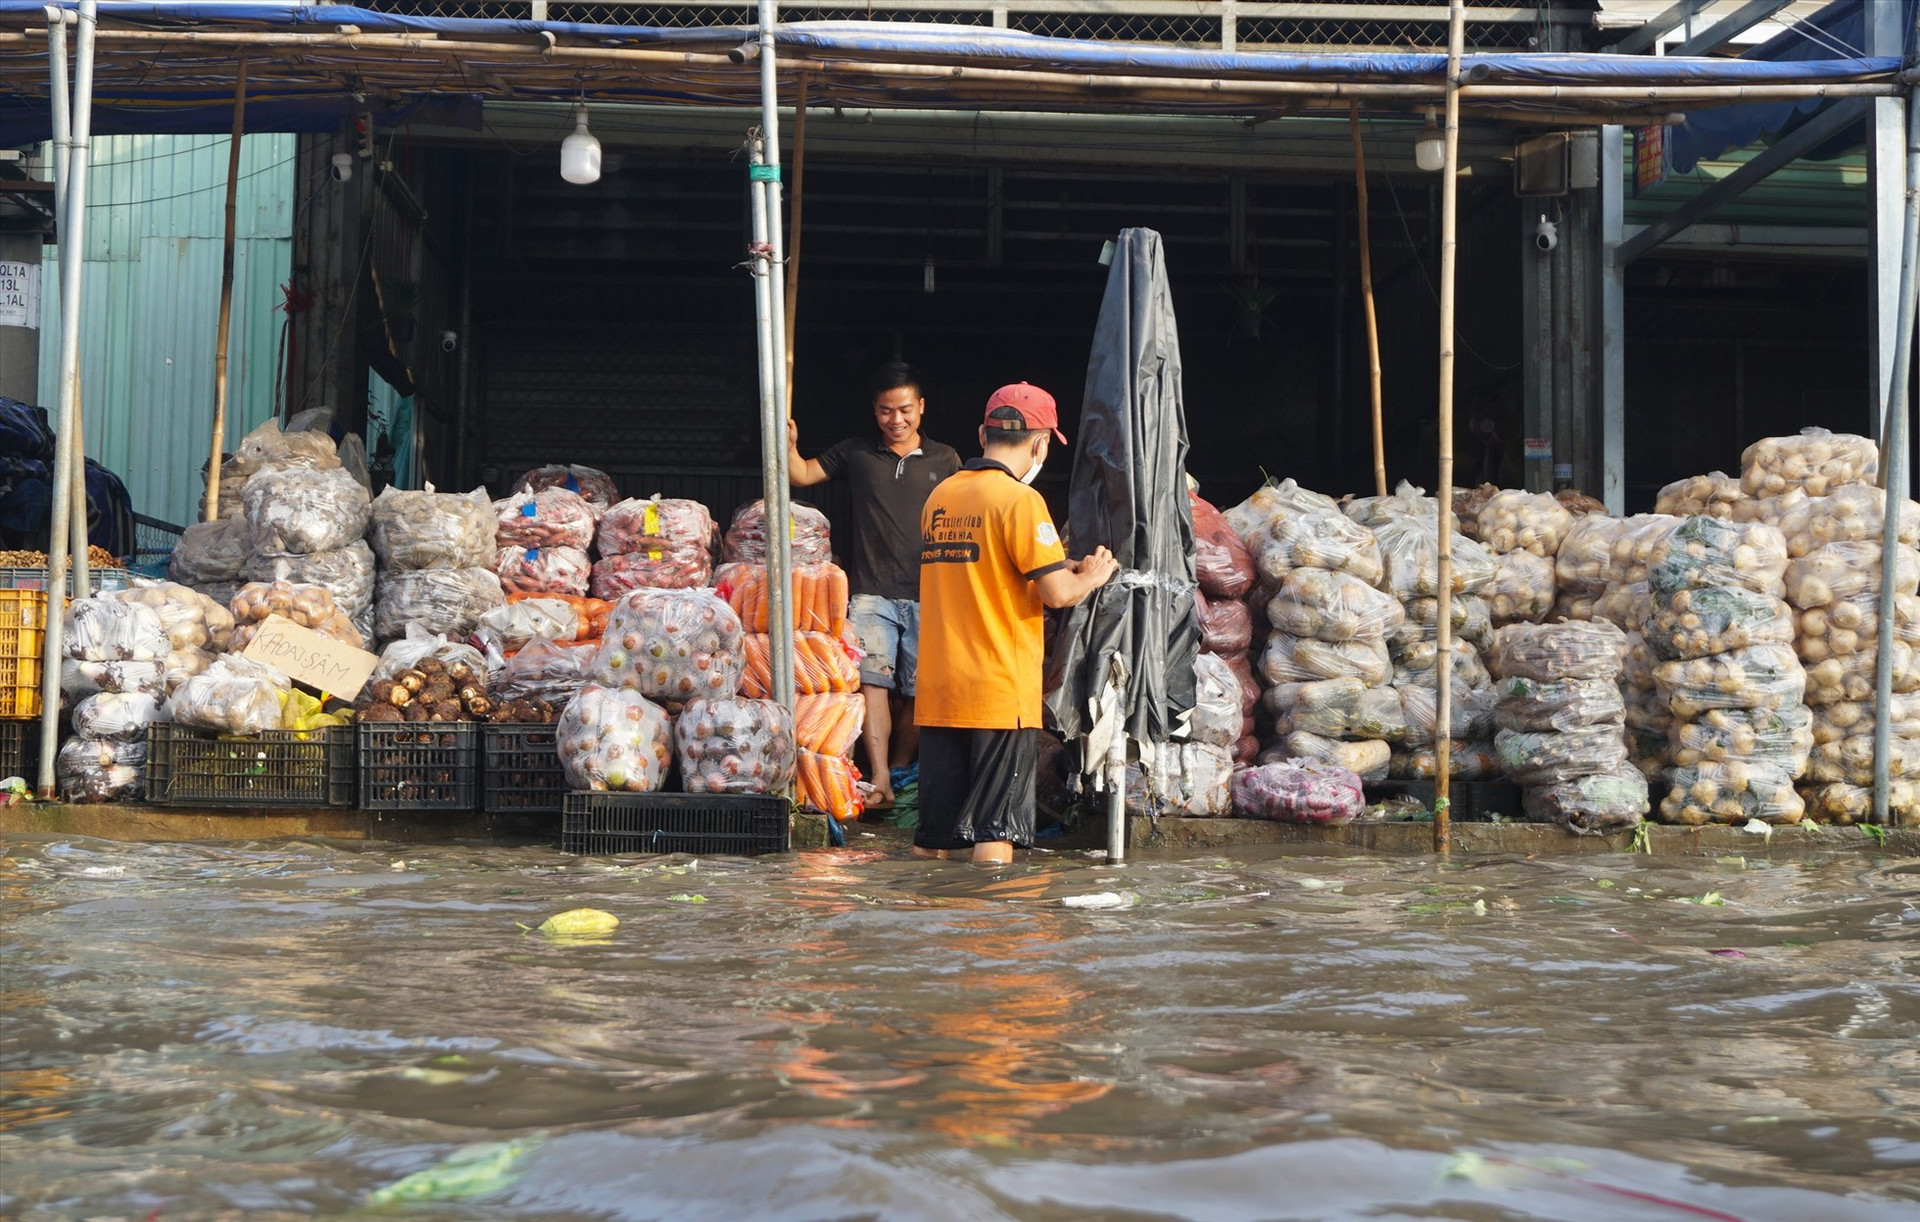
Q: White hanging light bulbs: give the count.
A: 2